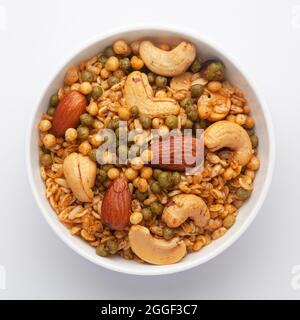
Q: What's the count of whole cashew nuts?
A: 6